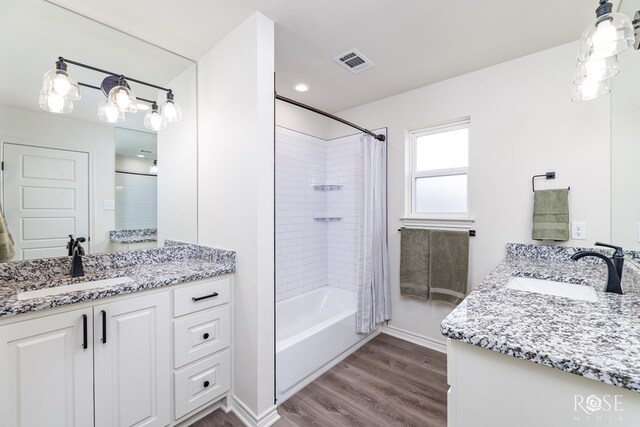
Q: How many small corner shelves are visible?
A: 2